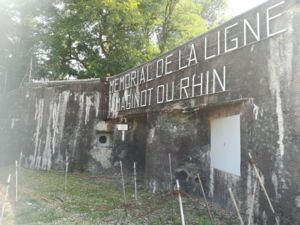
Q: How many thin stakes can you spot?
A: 12